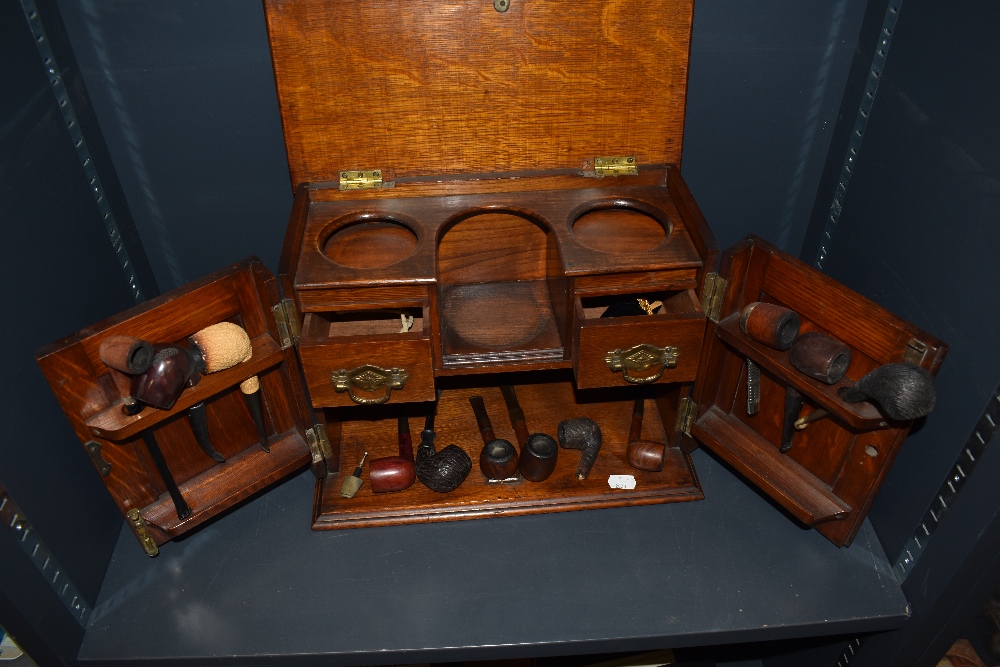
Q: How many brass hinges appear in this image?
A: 6